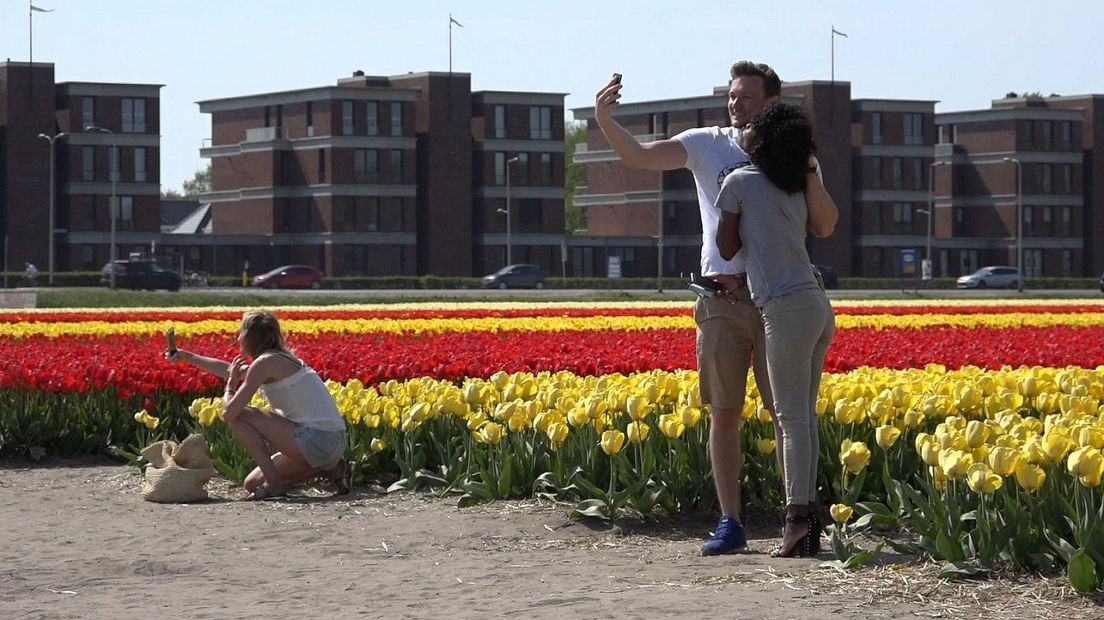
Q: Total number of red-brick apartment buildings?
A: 4